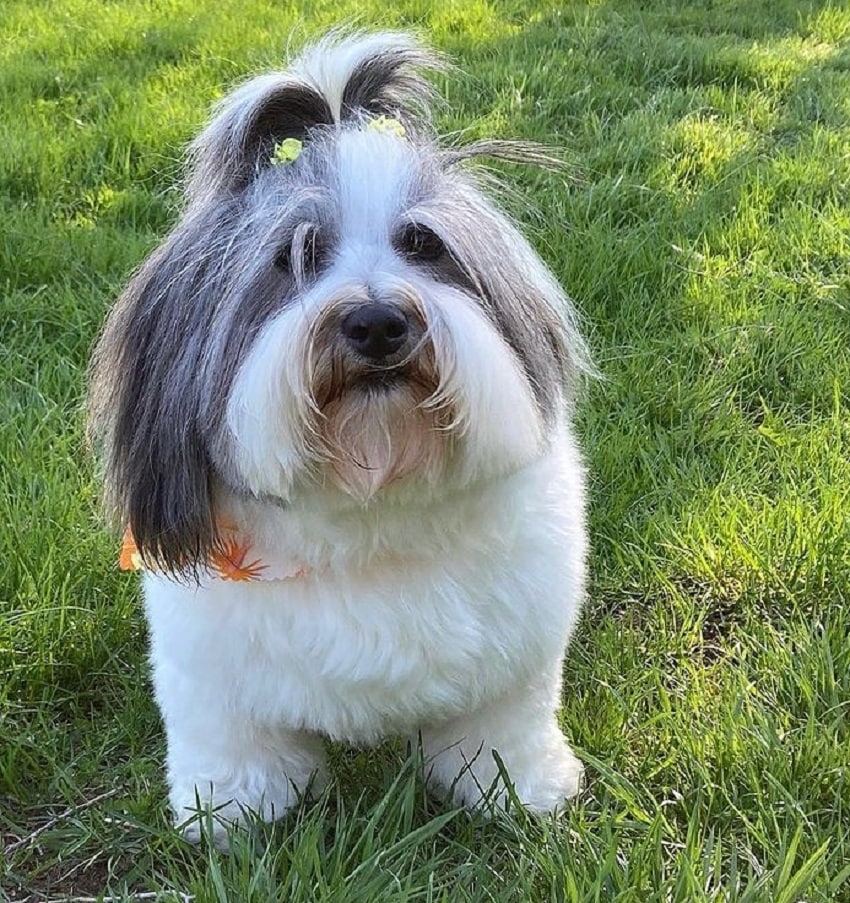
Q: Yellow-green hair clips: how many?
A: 2